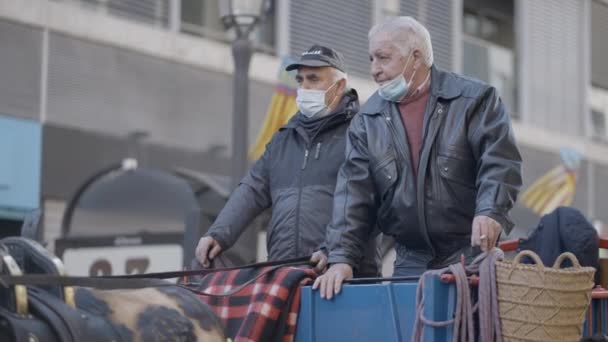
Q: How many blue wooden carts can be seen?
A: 1